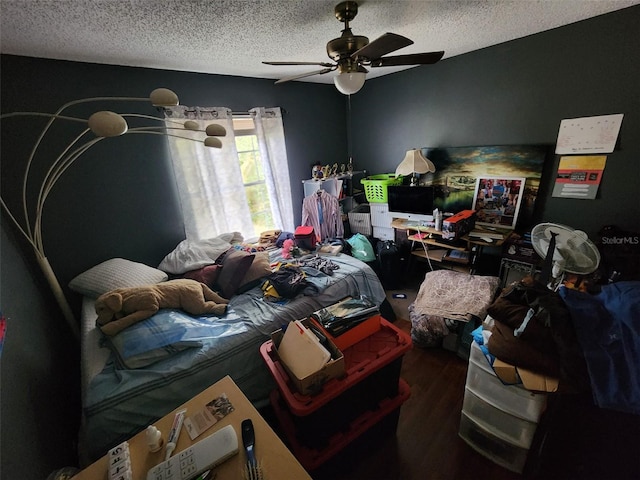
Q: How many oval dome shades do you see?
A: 5